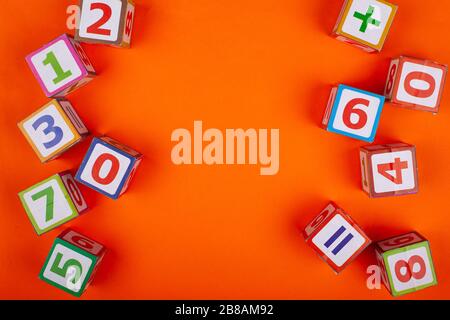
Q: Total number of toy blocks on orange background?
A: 12